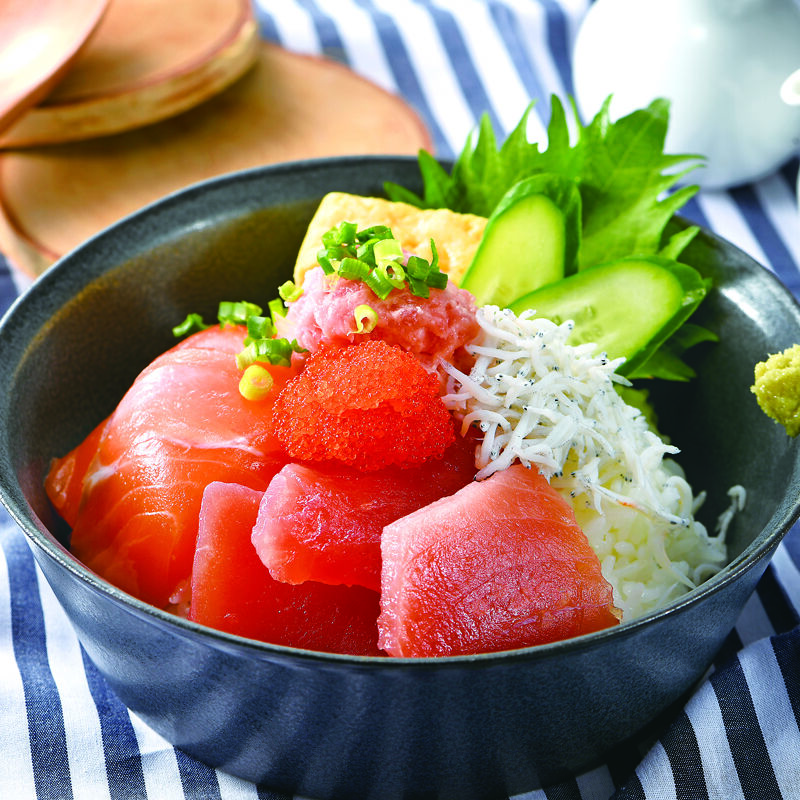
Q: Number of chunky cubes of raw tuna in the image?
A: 3